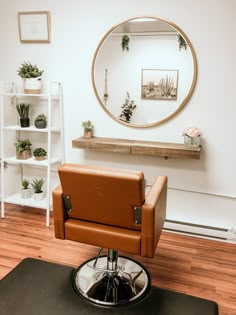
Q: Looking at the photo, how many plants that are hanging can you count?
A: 2